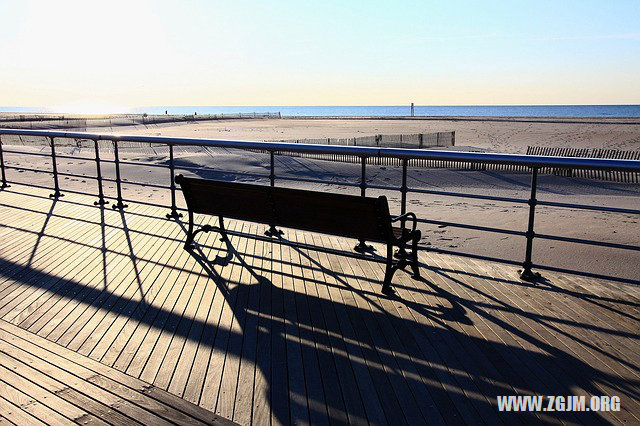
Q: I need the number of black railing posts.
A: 9